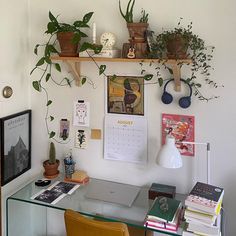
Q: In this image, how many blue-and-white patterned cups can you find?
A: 1